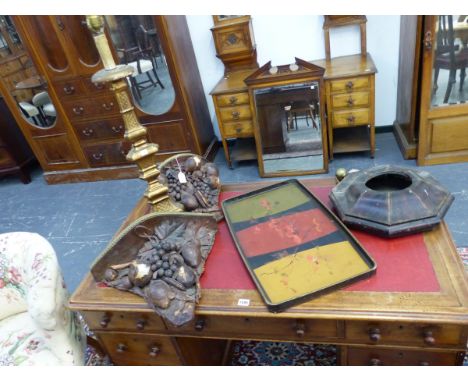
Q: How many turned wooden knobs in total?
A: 10